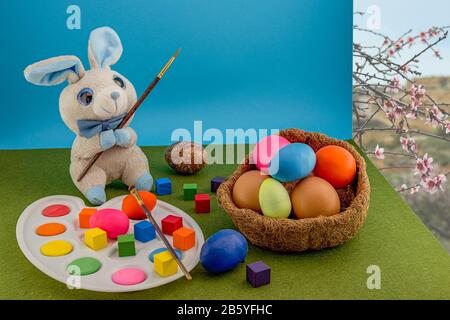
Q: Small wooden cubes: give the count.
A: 12